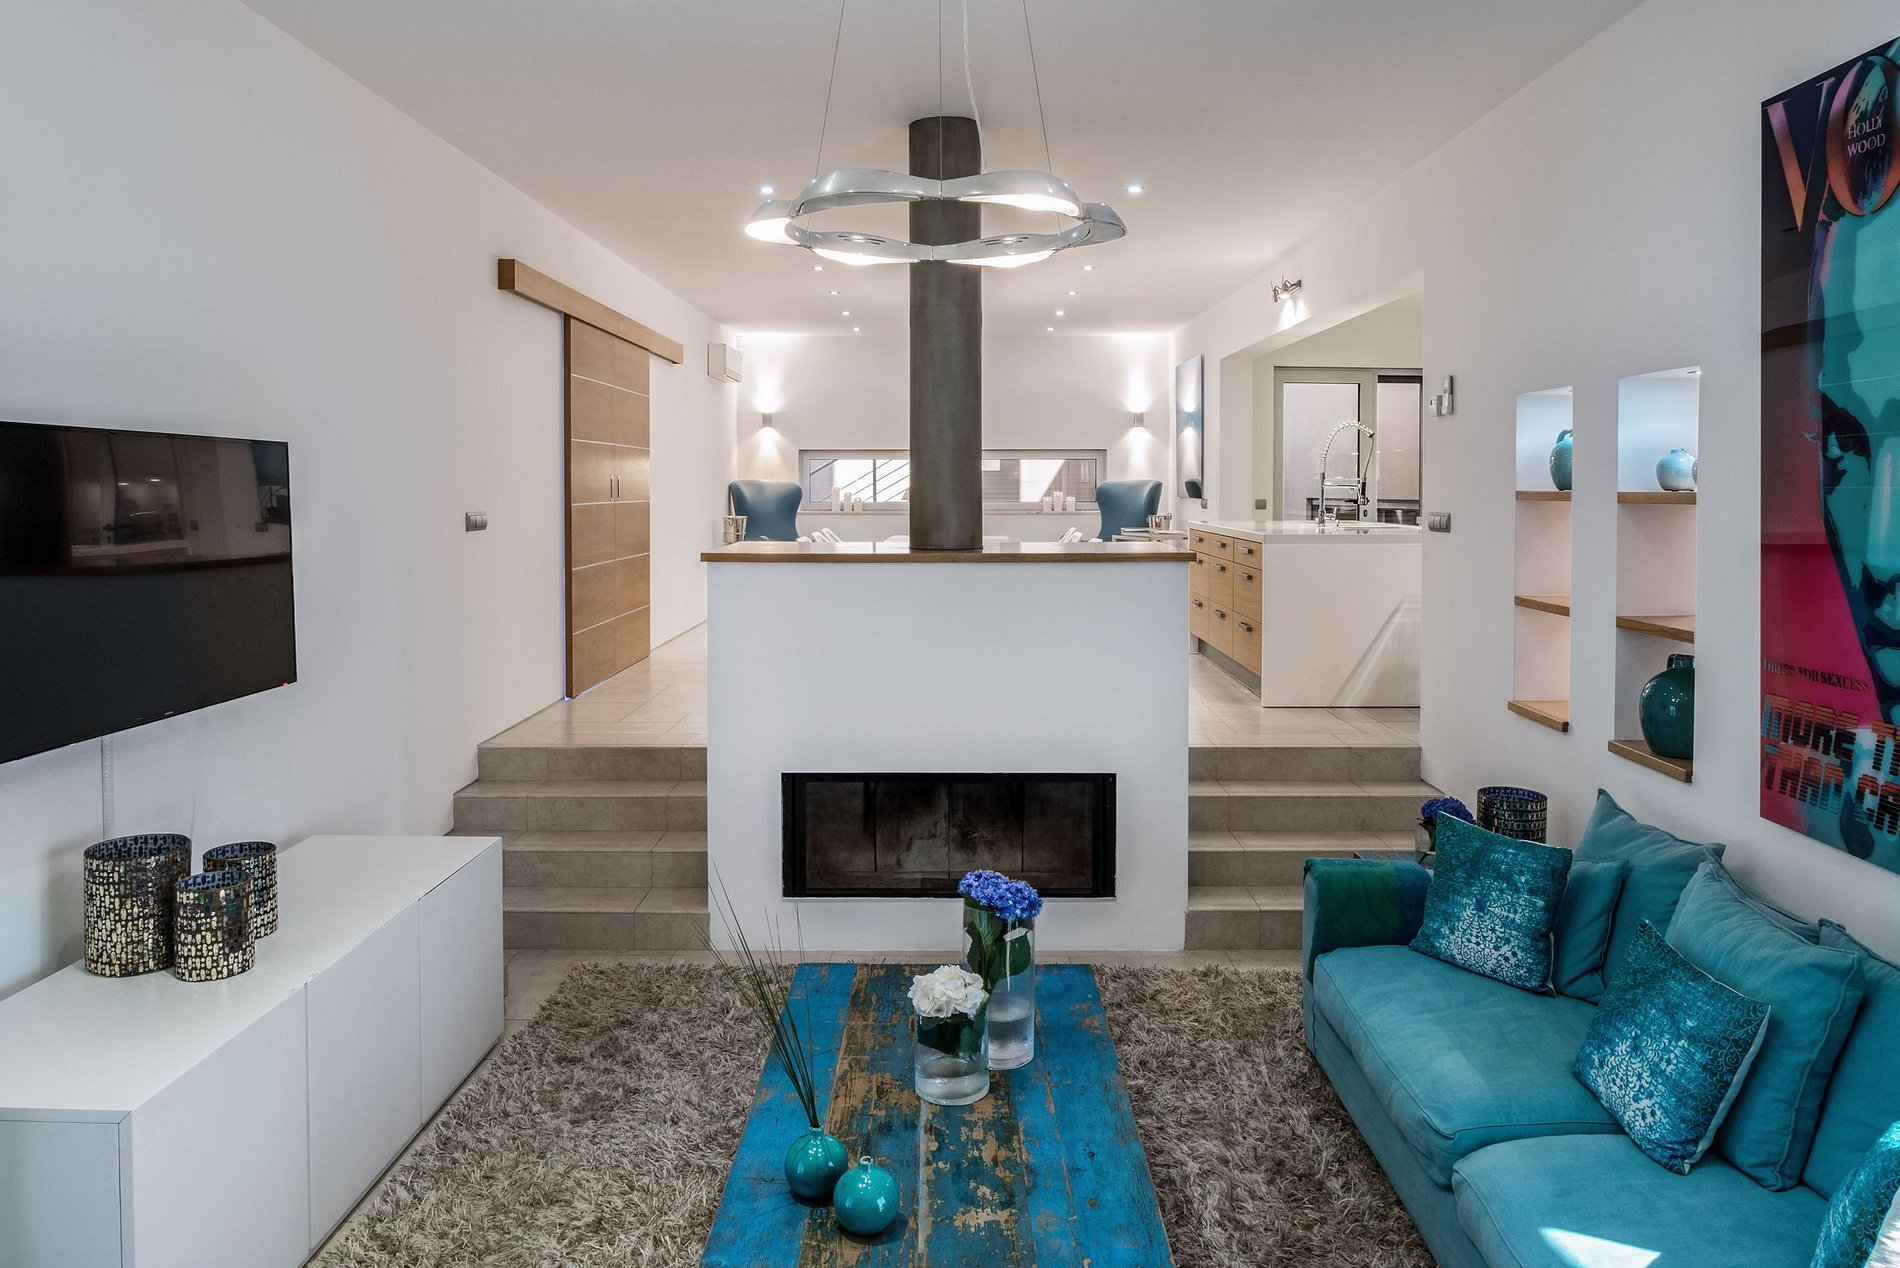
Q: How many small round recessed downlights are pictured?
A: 10